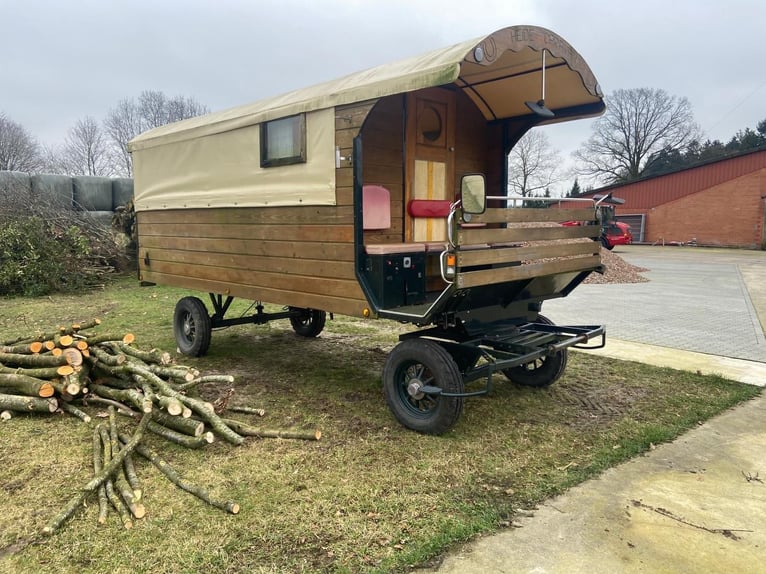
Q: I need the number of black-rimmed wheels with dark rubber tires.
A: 4